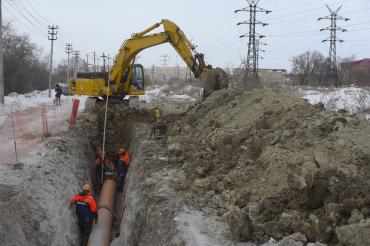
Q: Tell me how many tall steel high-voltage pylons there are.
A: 2